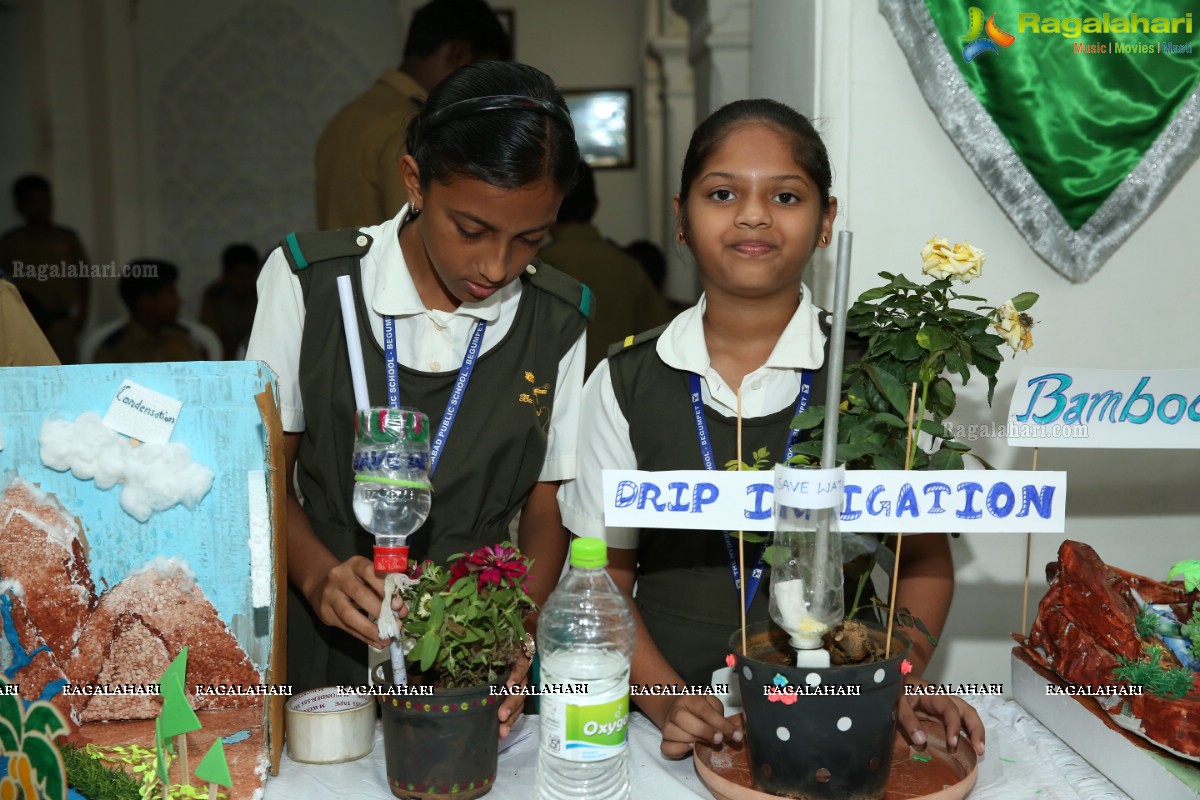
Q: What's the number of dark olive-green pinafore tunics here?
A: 2